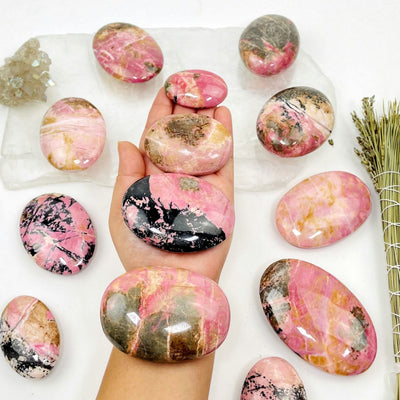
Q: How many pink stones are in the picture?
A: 13